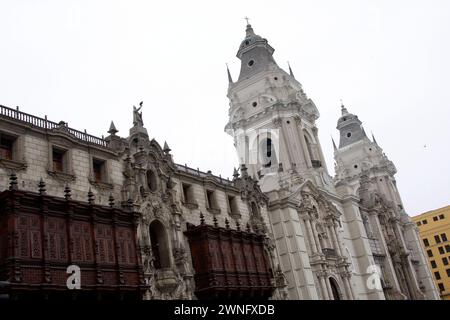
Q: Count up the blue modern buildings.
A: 0